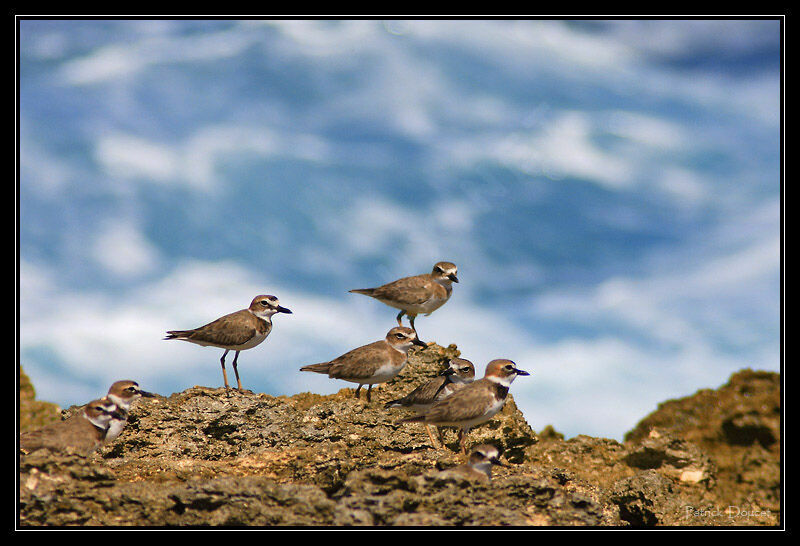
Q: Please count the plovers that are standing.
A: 5